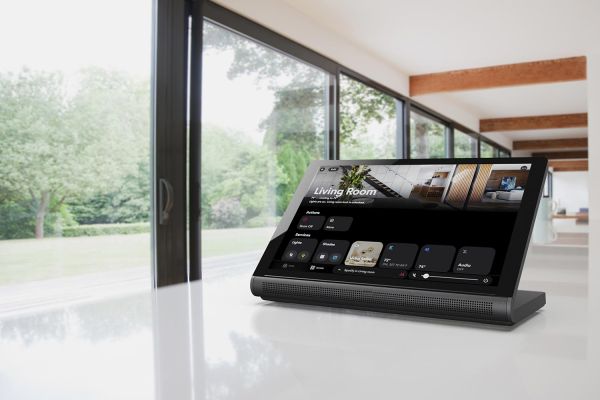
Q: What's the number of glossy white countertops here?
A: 1